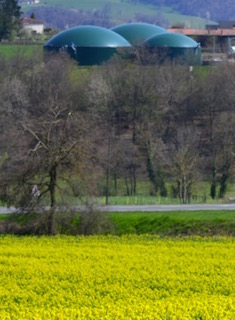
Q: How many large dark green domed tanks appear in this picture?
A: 3